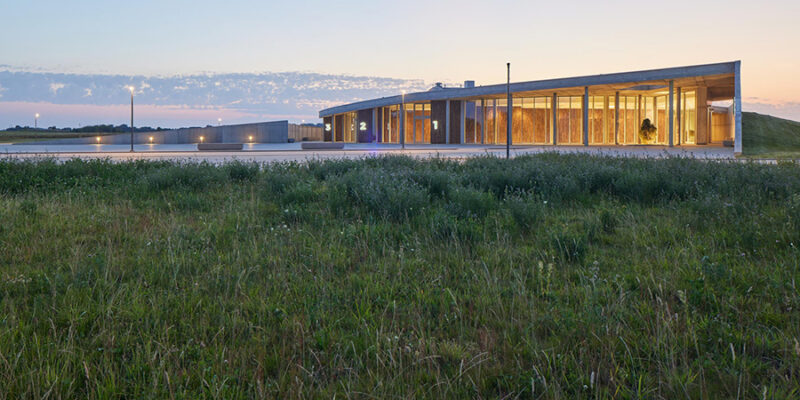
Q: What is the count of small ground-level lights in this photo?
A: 4